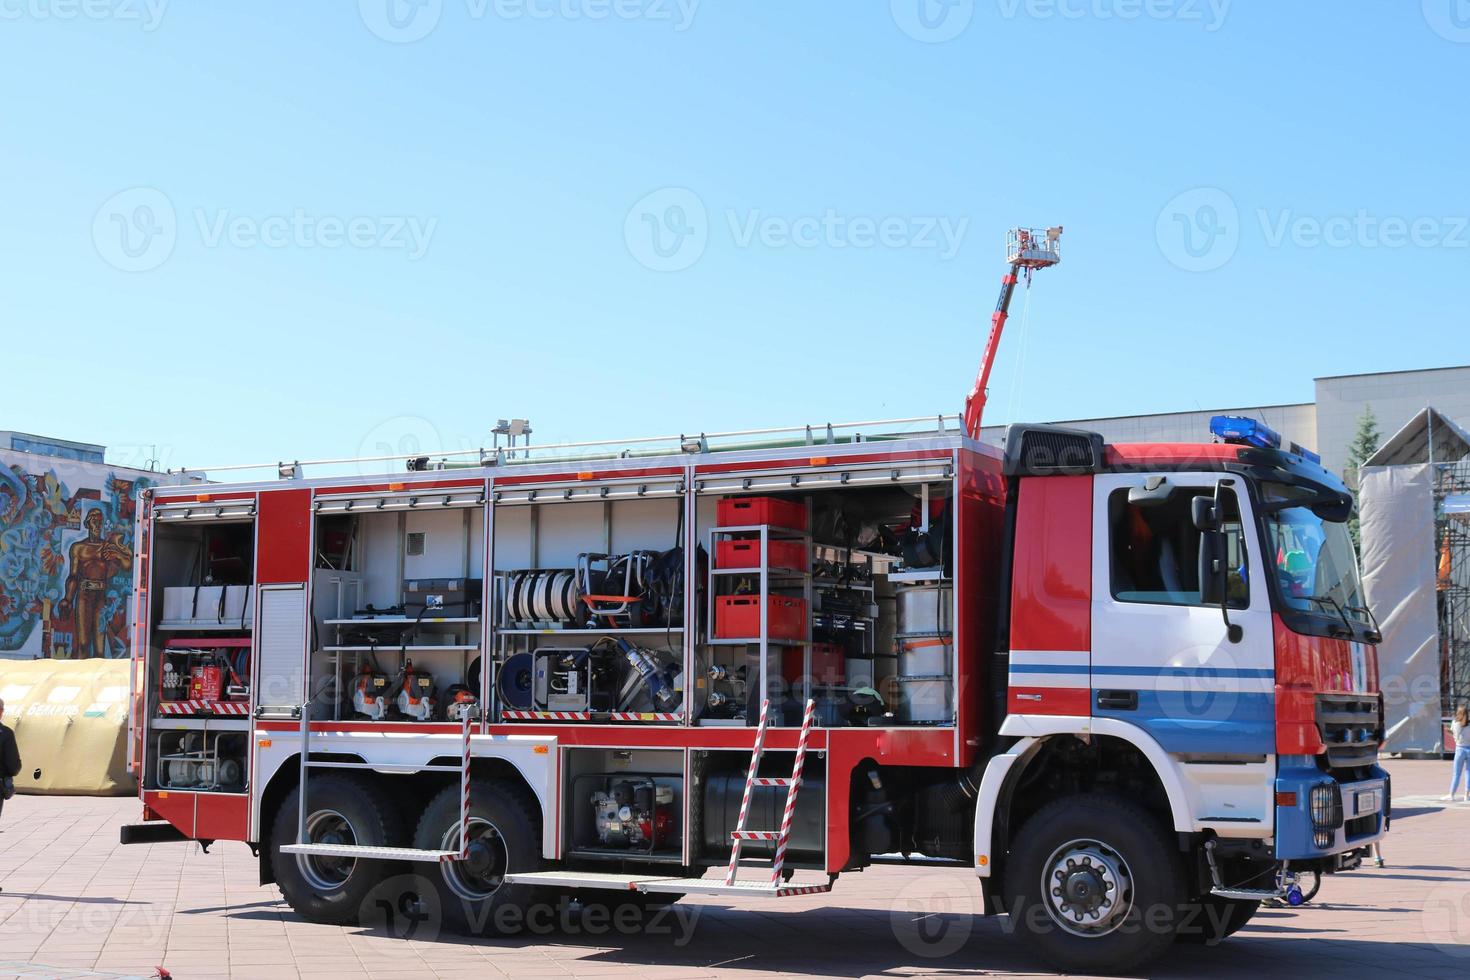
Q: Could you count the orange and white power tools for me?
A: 3